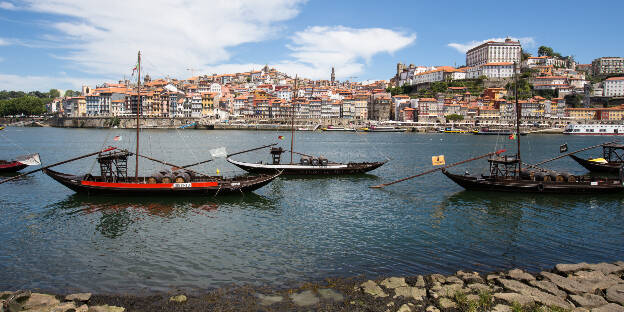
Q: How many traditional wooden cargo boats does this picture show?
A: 5